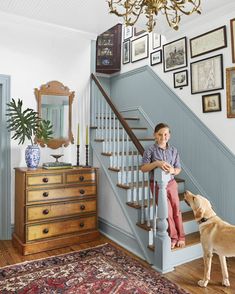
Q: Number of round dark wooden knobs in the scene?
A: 8